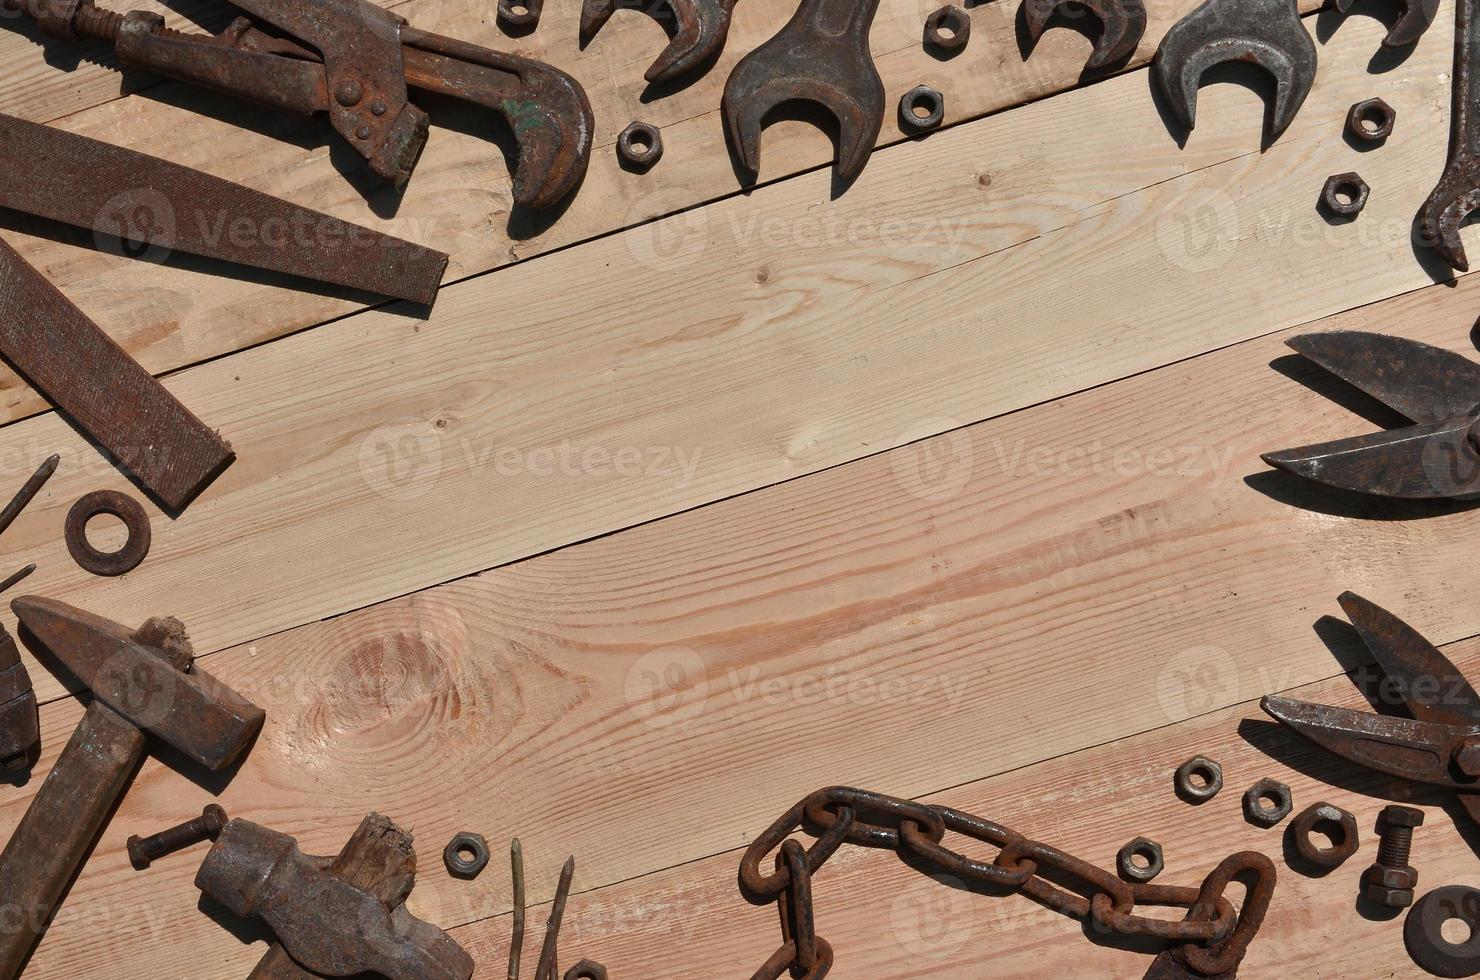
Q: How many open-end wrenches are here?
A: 6